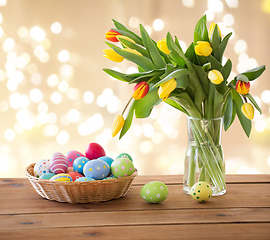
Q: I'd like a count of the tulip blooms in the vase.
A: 13